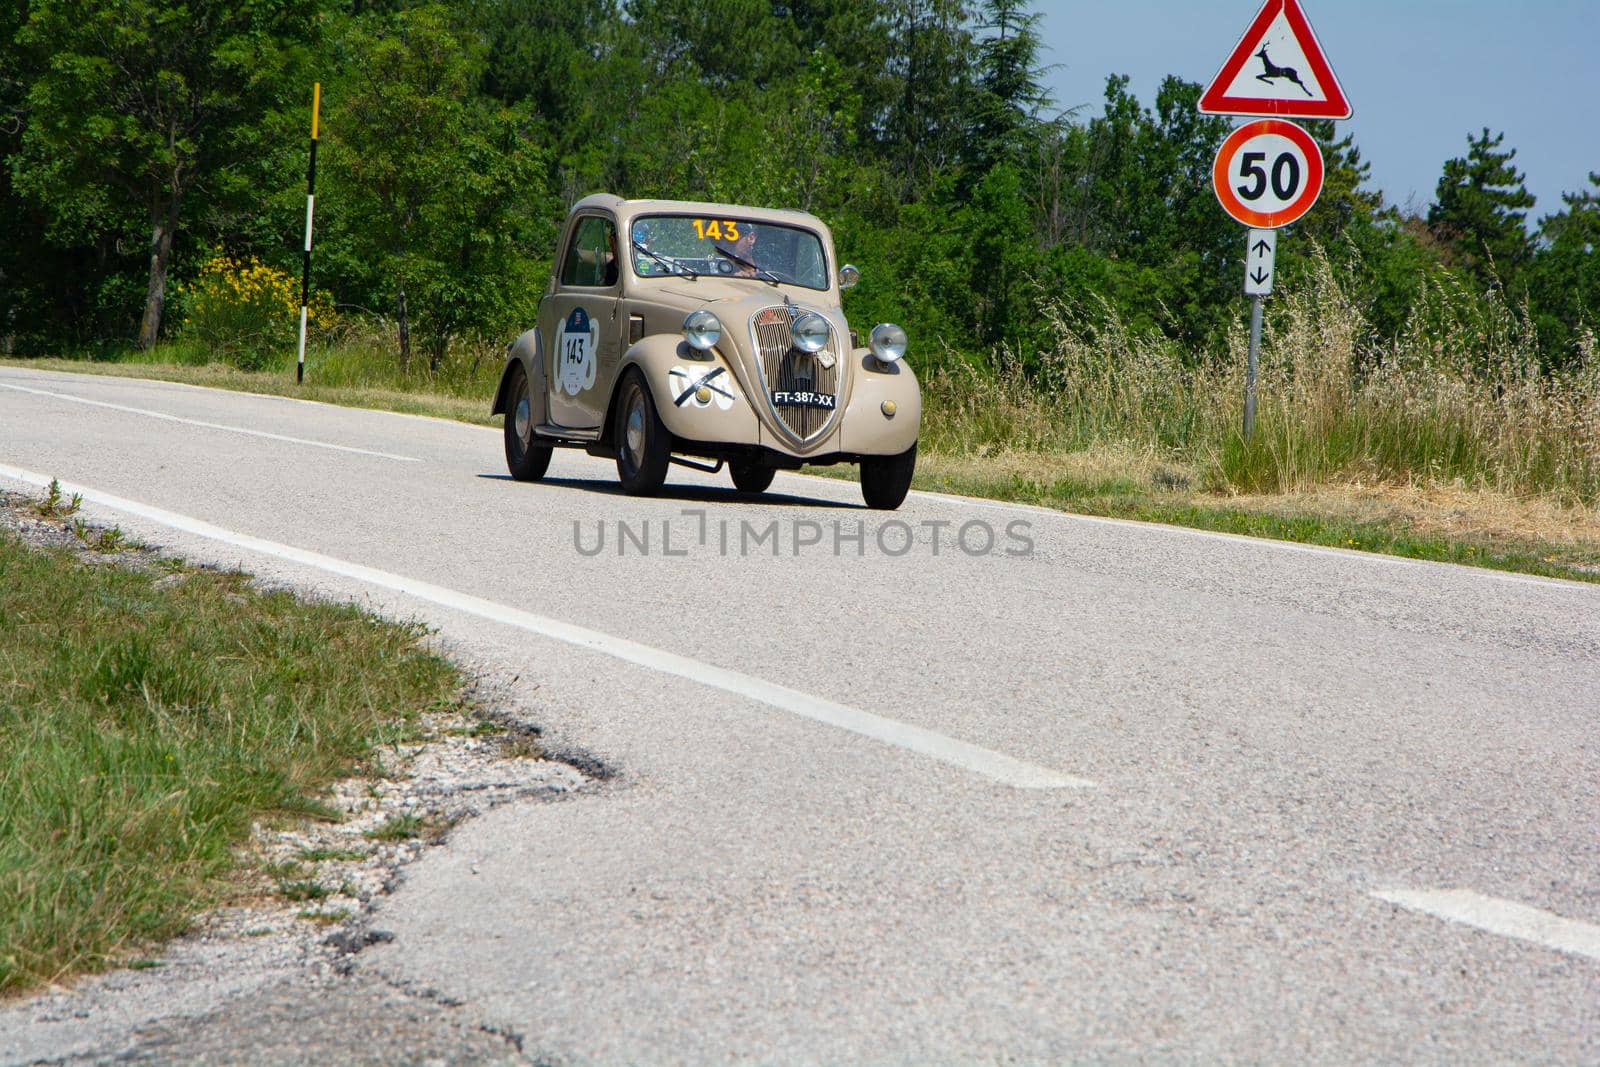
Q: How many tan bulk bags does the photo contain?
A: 0